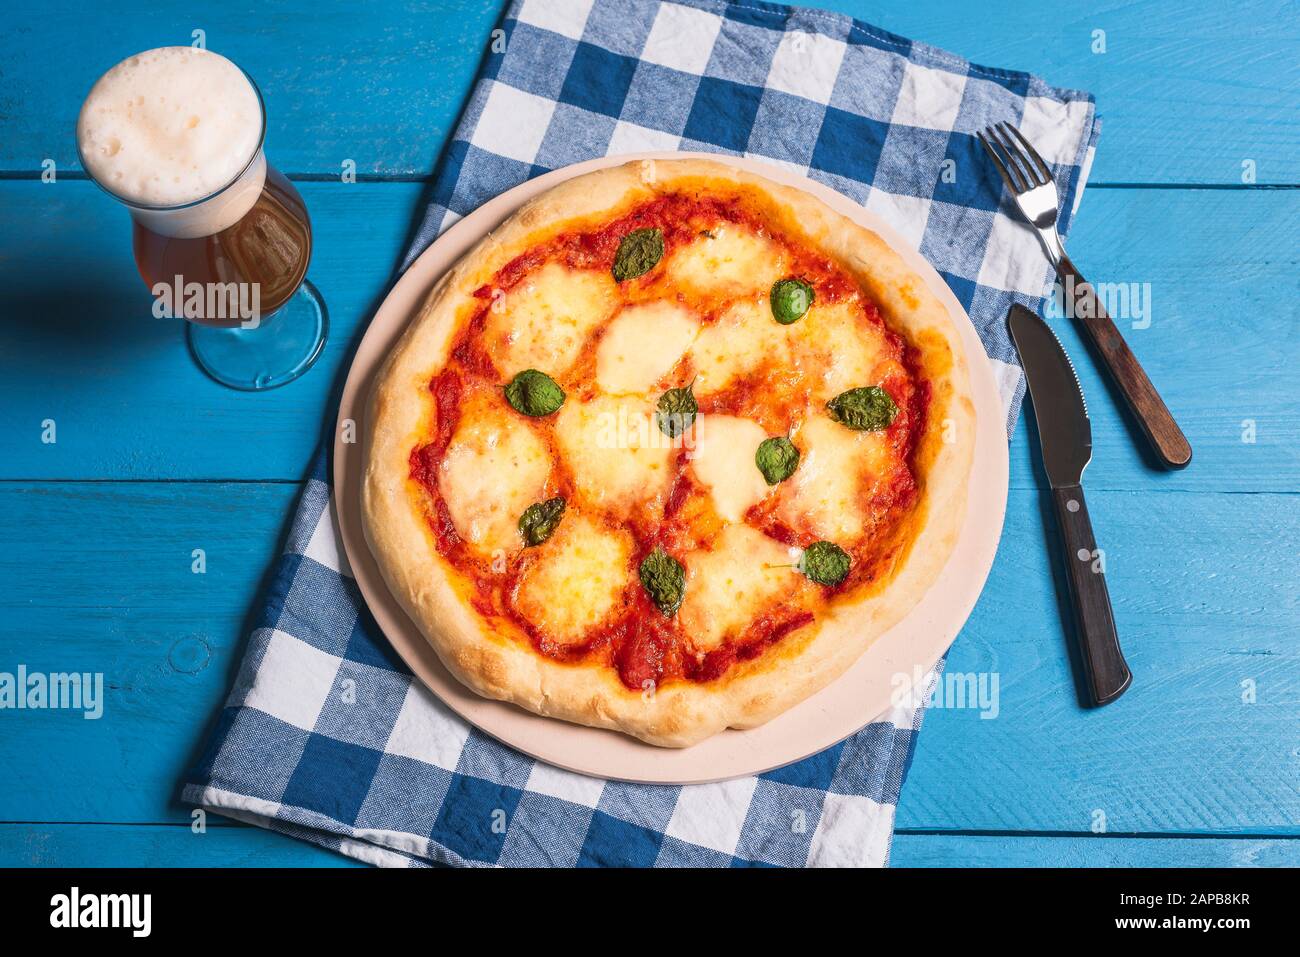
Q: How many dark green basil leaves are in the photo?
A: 9